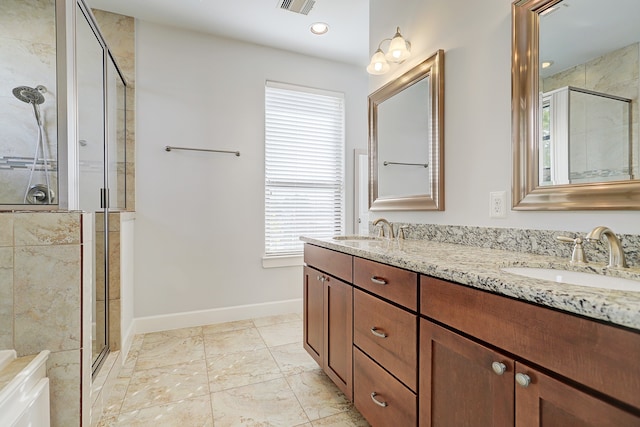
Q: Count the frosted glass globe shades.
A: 2